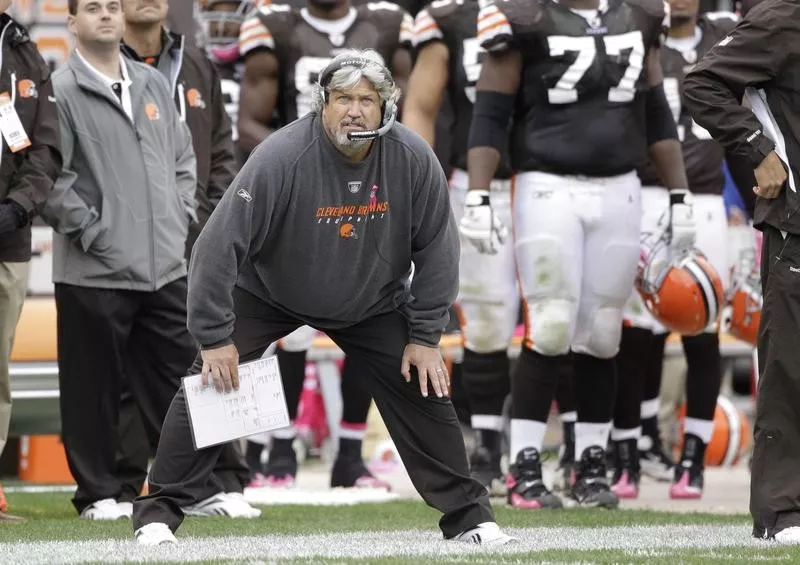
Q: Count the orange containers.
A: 1